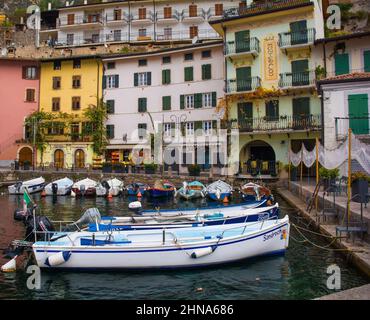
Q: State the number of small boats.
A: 12